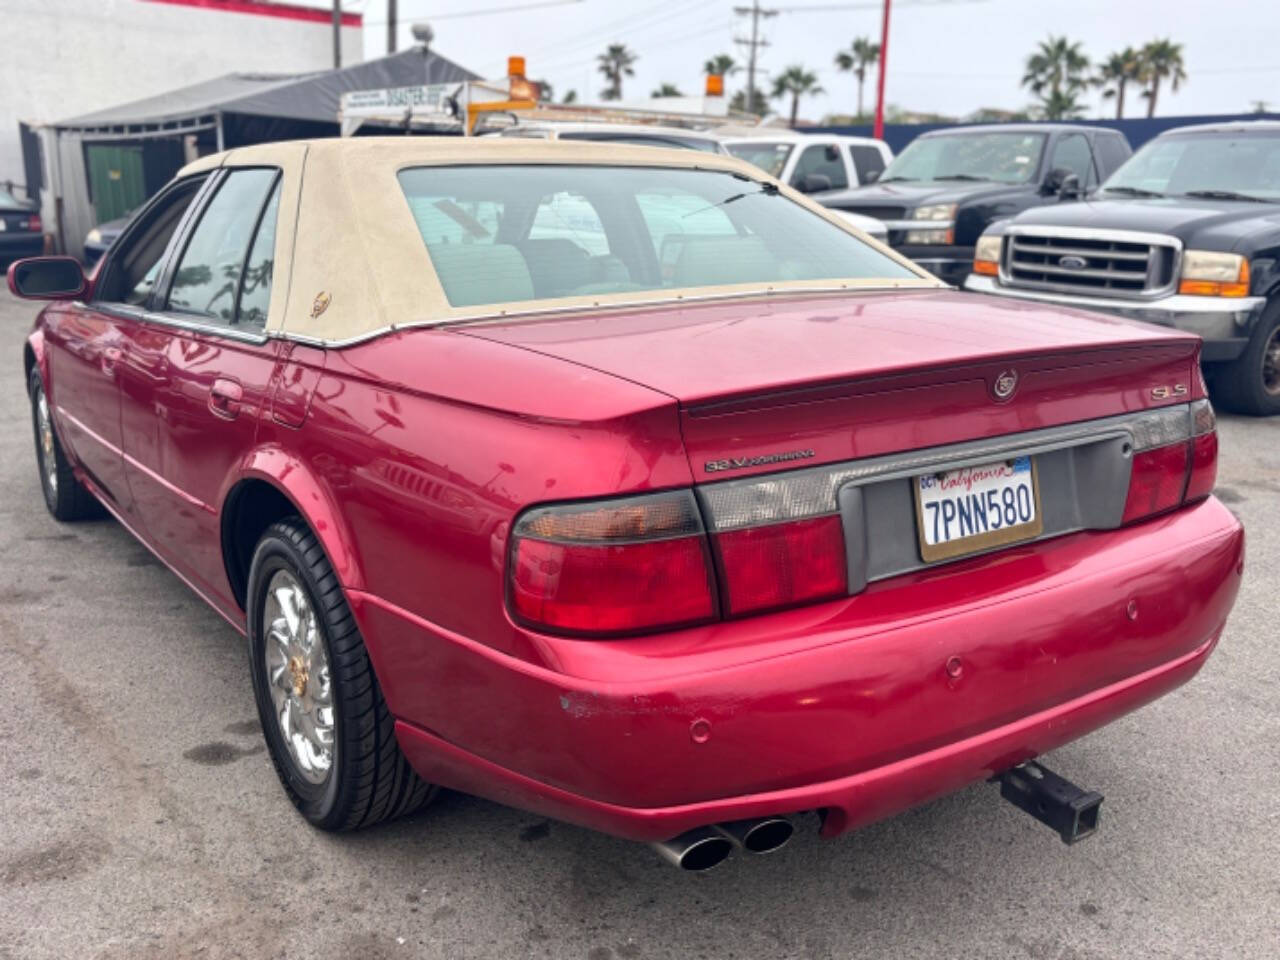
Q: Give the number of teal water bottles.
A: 0